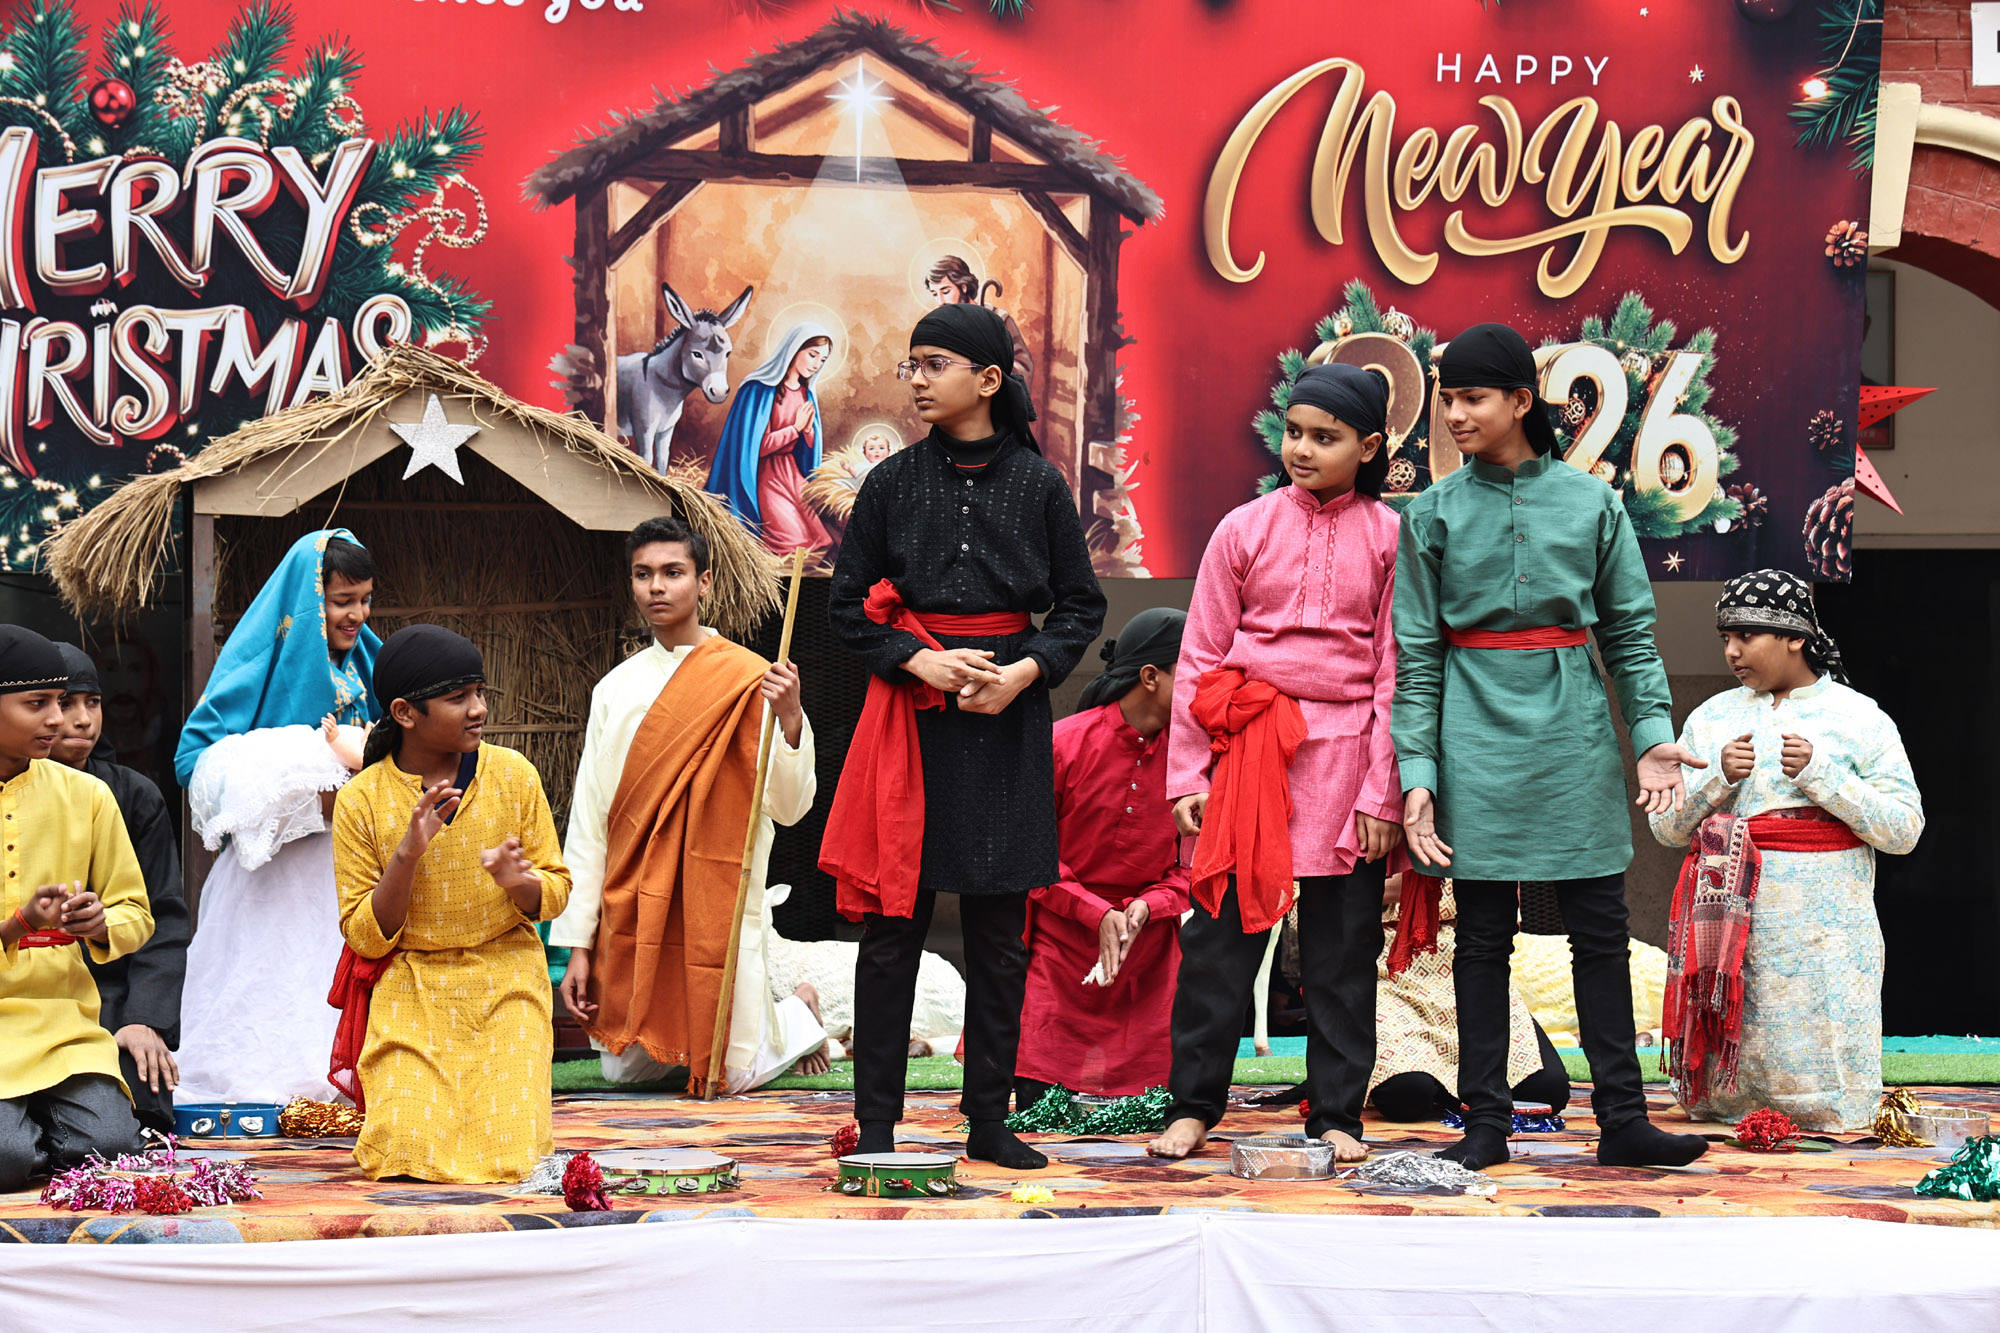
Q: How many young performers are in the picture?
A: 11